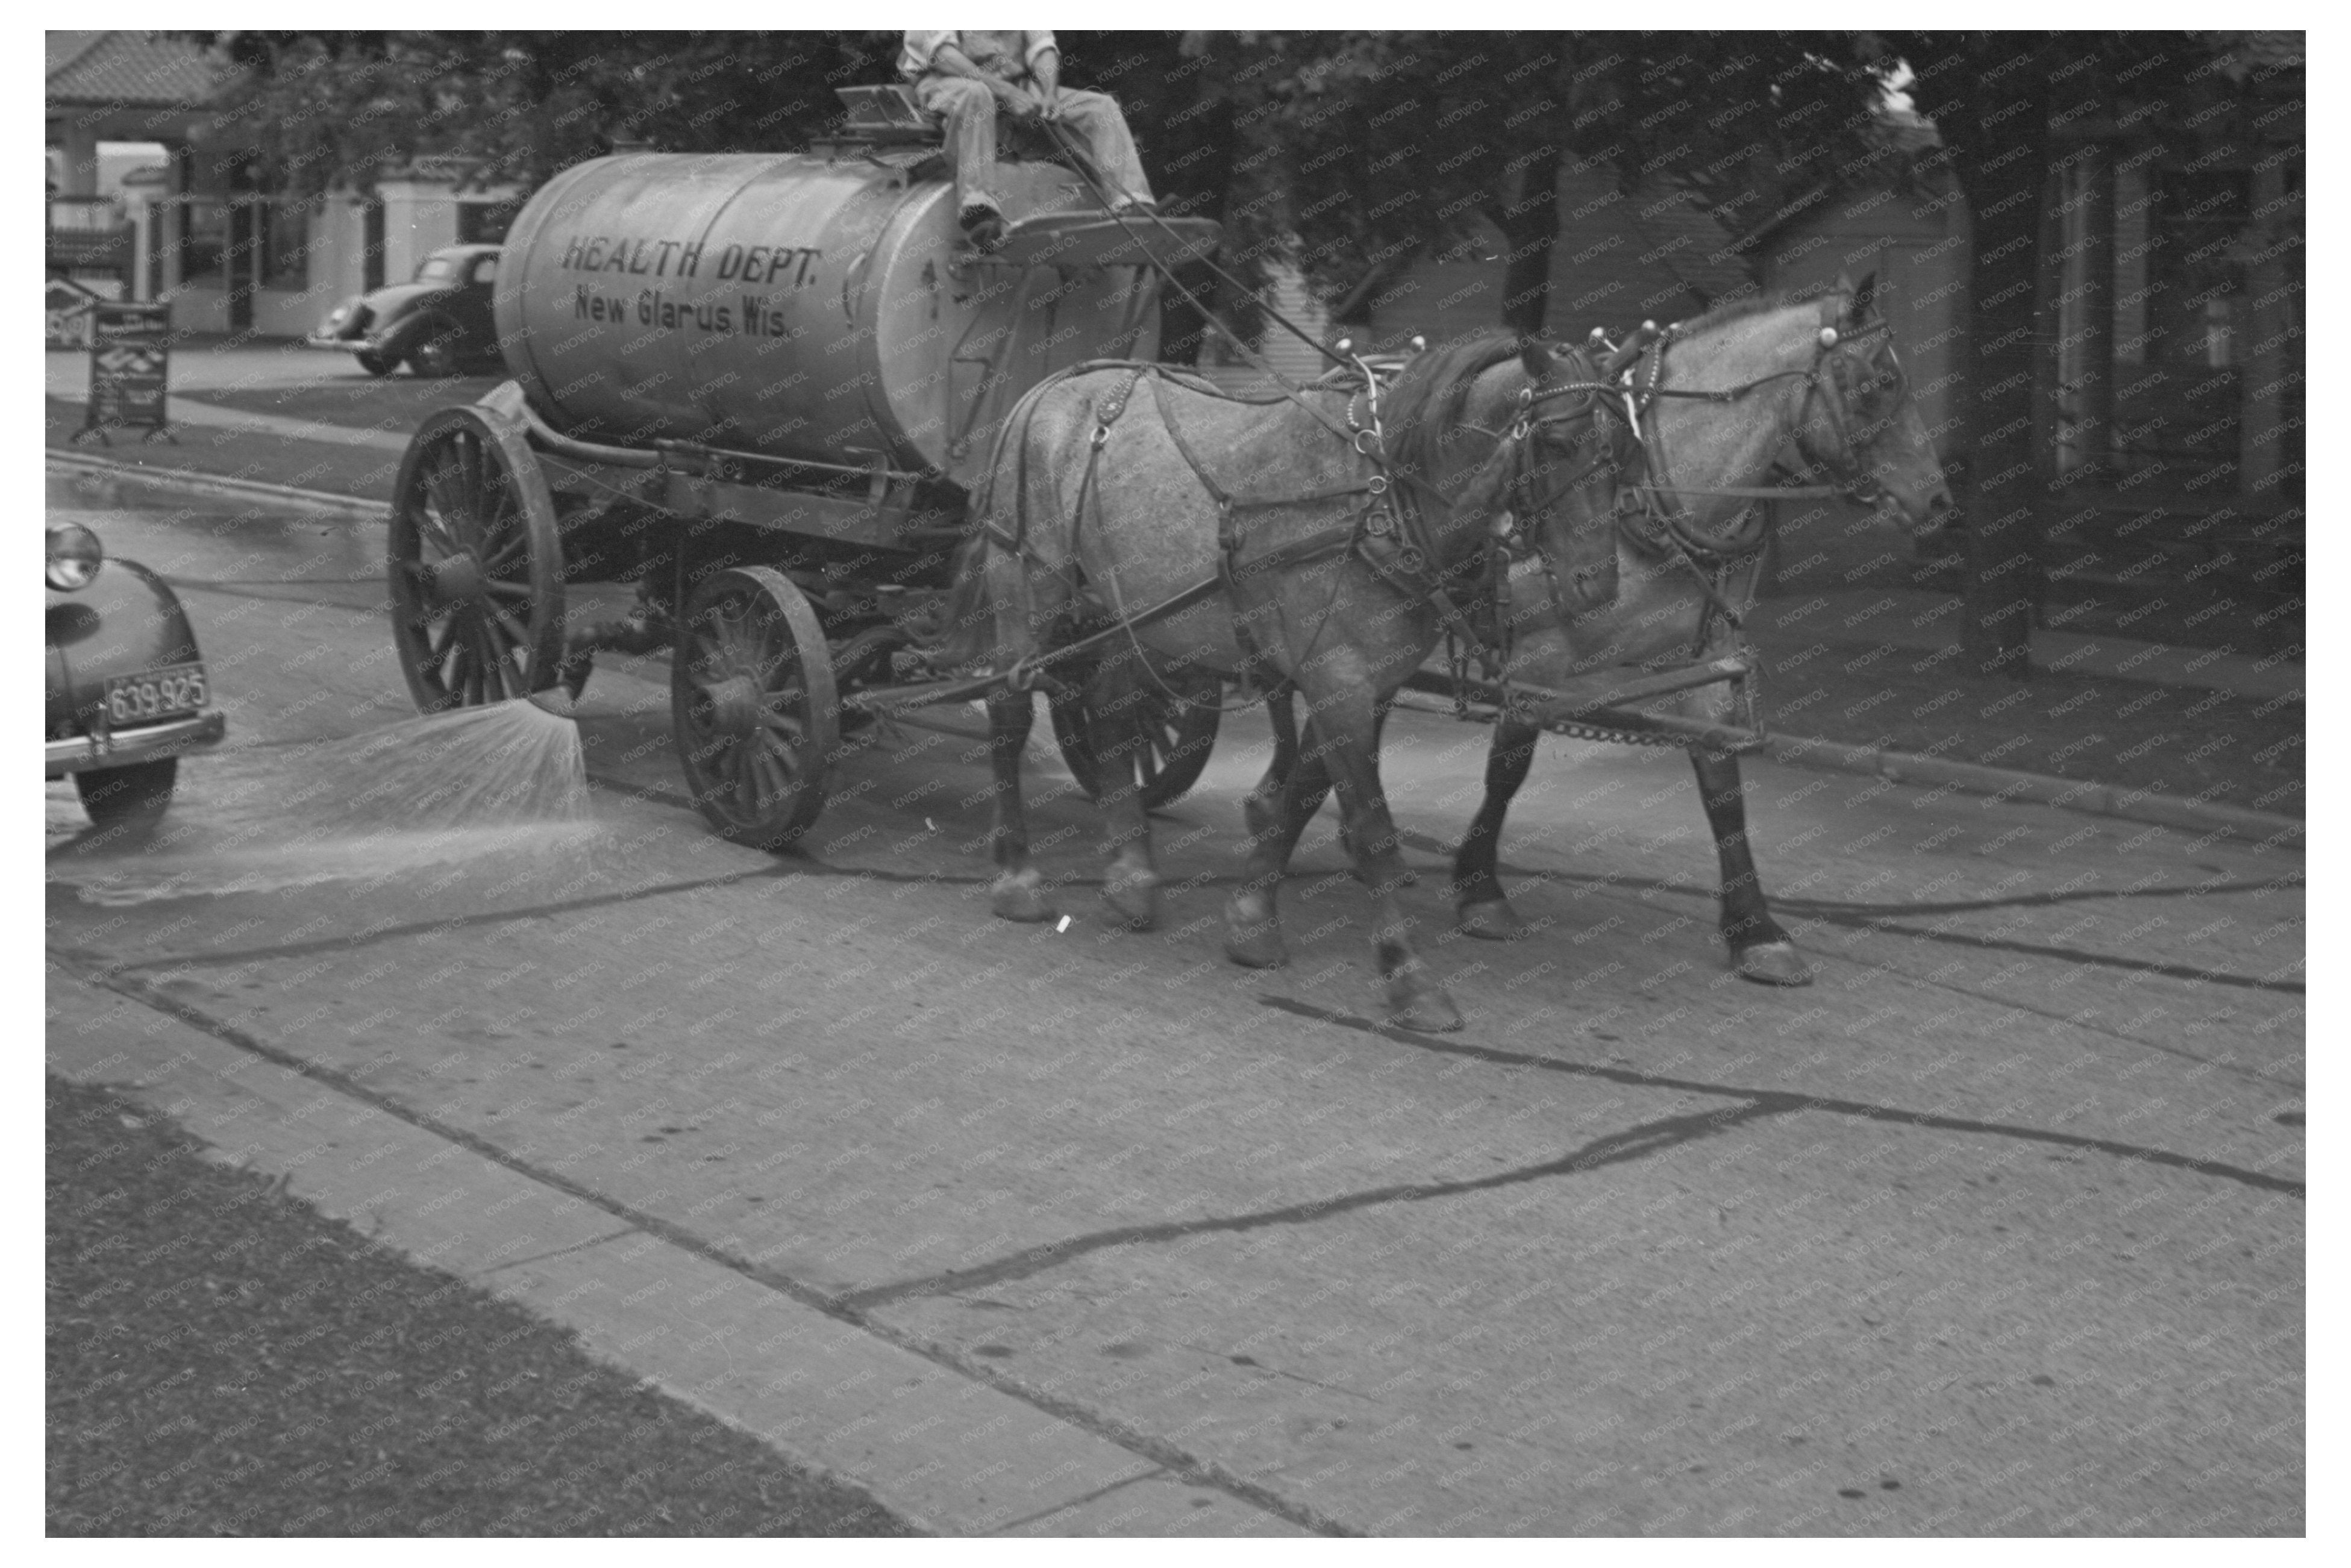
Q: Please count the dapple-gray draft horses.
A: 2